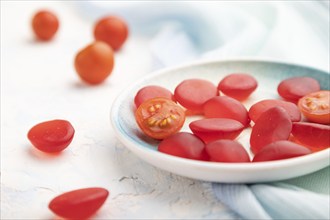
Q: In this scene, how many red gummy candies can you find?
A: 14